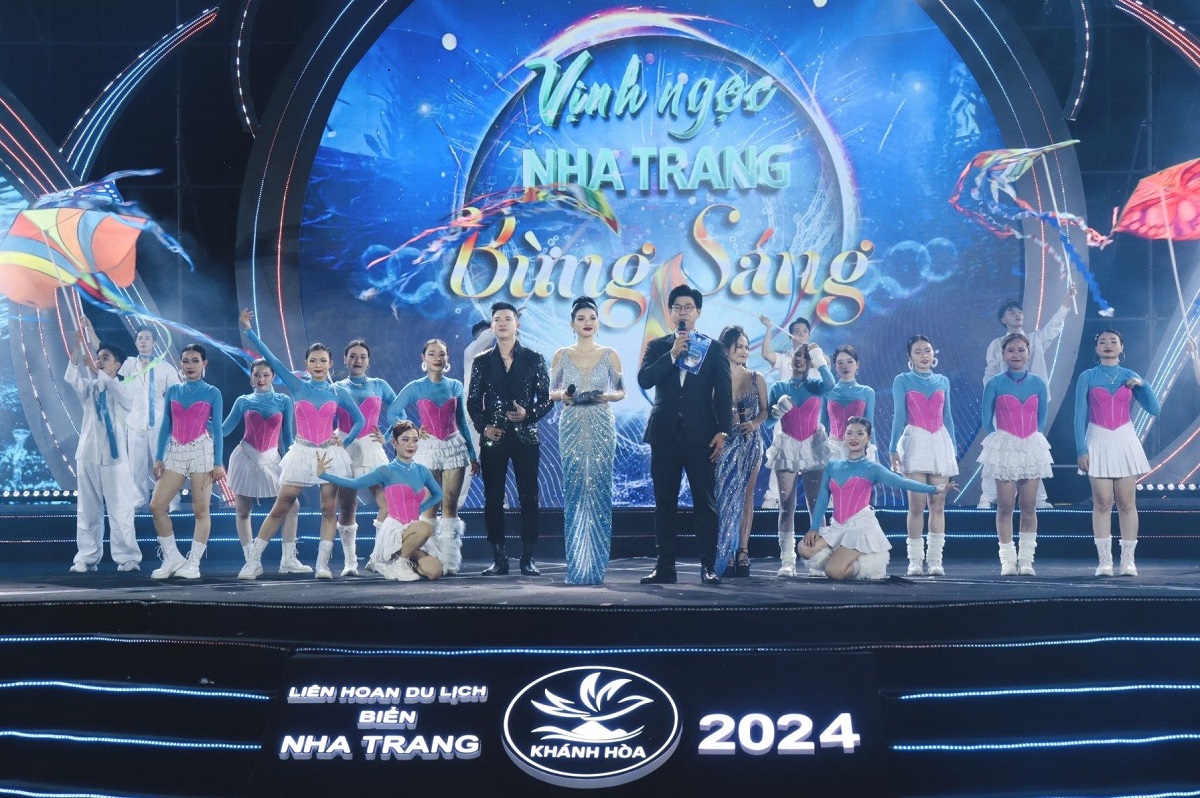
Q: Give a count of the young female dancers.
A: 12